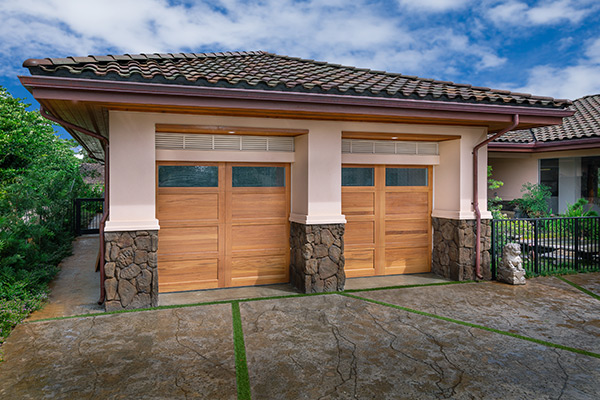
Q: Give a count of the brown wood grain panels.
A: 12